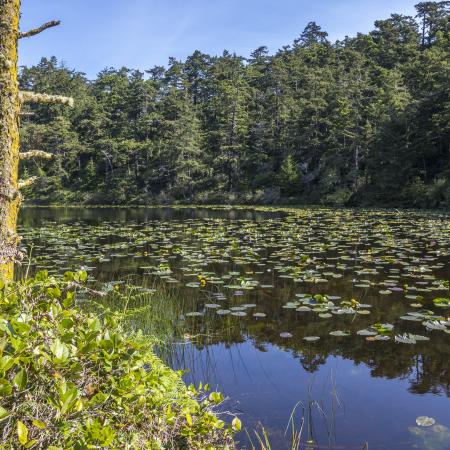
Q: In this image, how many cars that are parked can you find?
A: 0